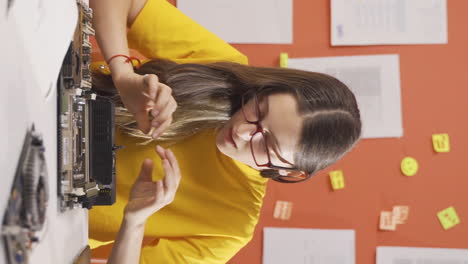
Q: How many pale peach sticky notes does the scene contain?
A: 3